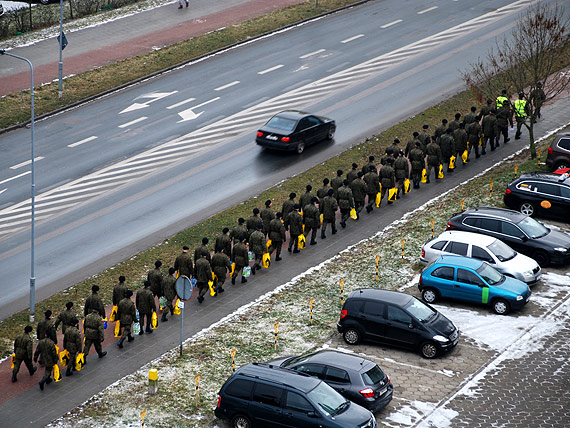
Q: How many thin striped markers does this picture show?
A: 13